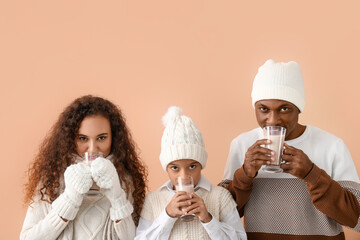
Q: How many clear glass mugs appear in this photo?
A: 3